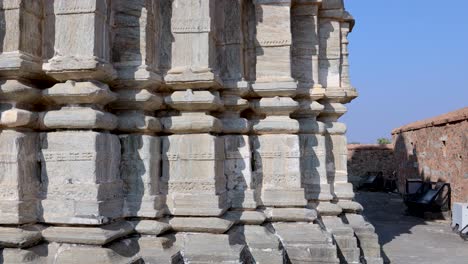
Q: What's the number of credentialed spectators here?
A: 0